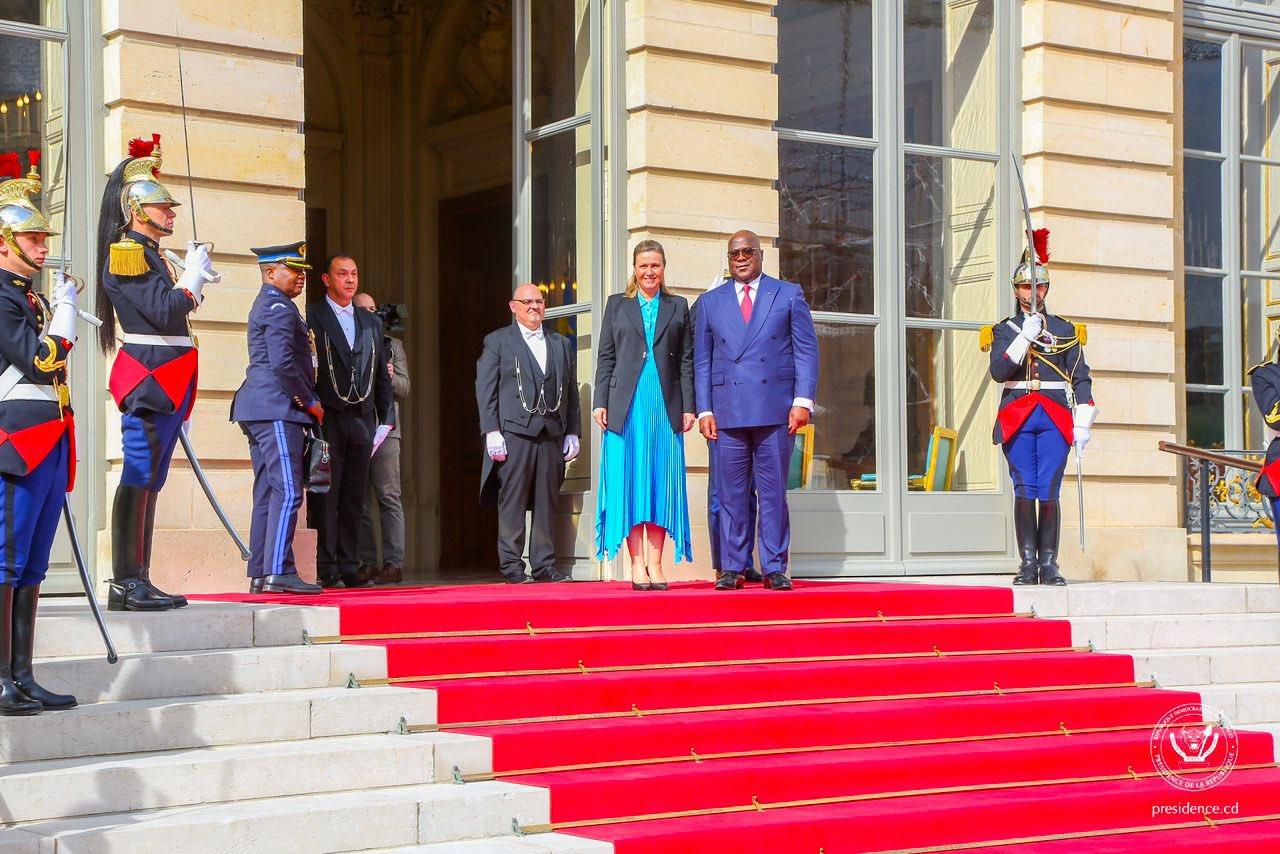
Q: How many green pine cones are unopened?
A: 0